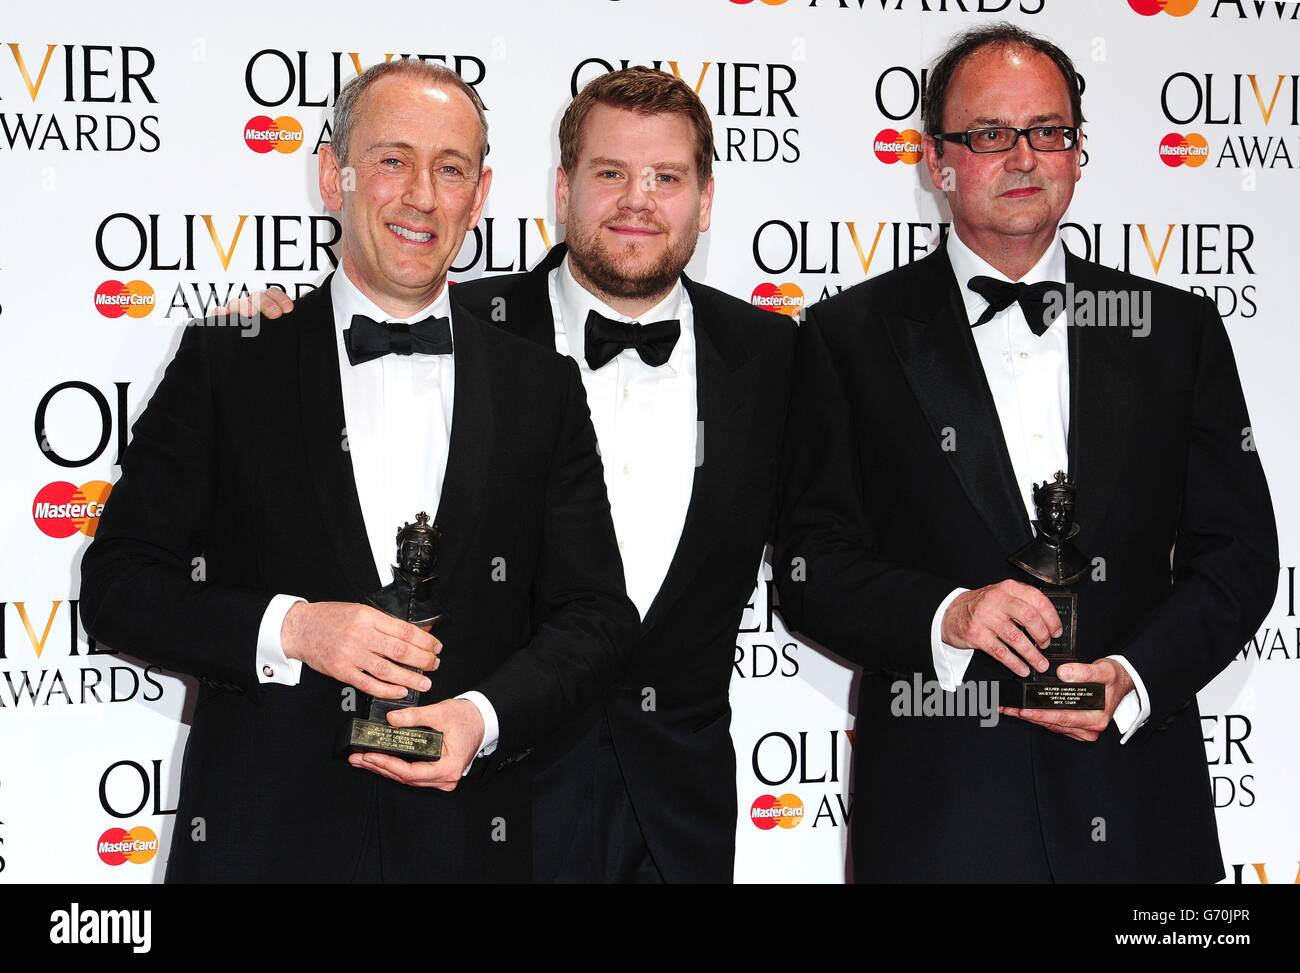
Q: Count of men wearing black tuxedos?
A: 3